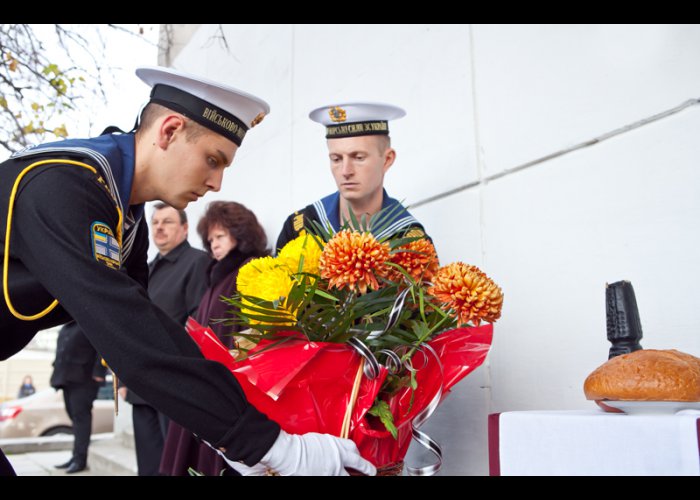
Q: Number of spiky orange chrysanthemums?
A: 3